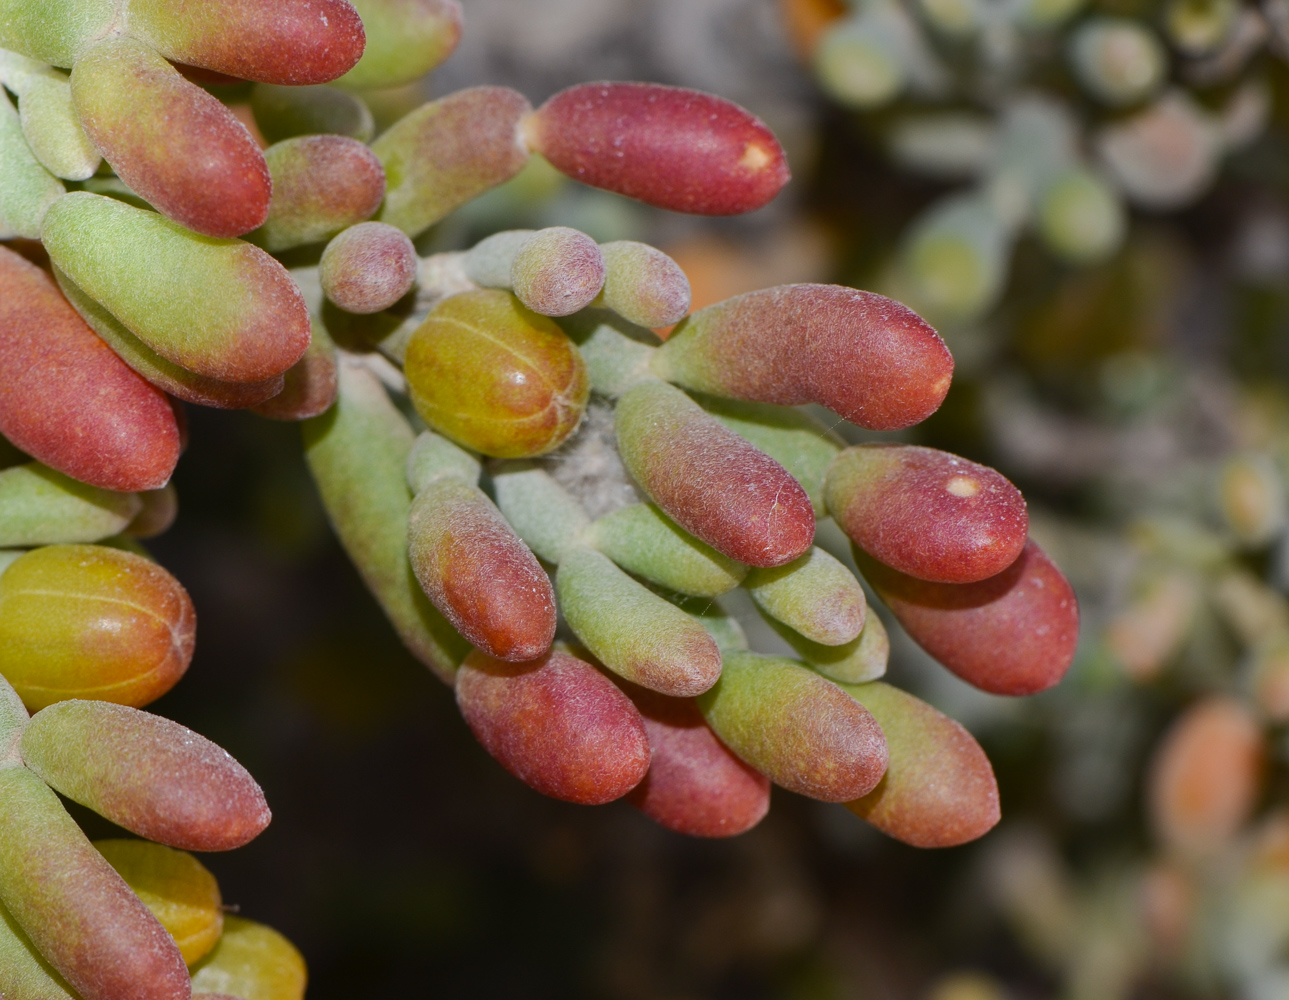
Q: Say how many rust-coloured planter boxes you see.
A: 0